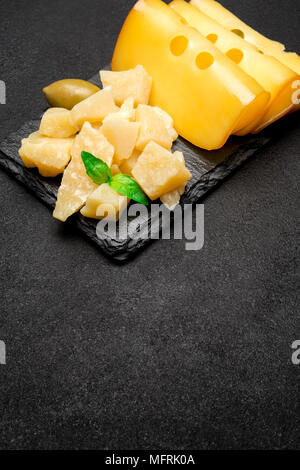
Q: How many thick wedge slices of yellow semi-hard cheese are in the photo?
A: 3